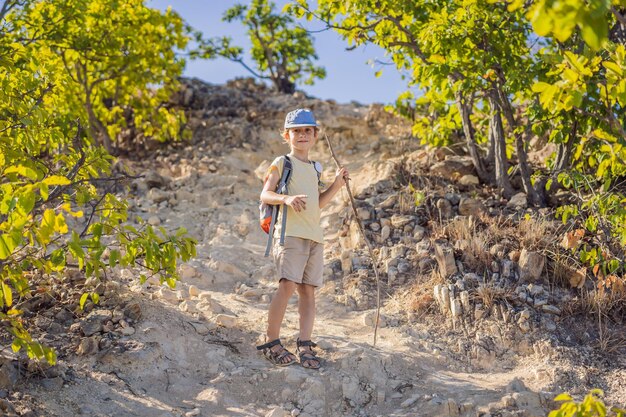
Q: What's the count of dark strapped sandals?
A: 2